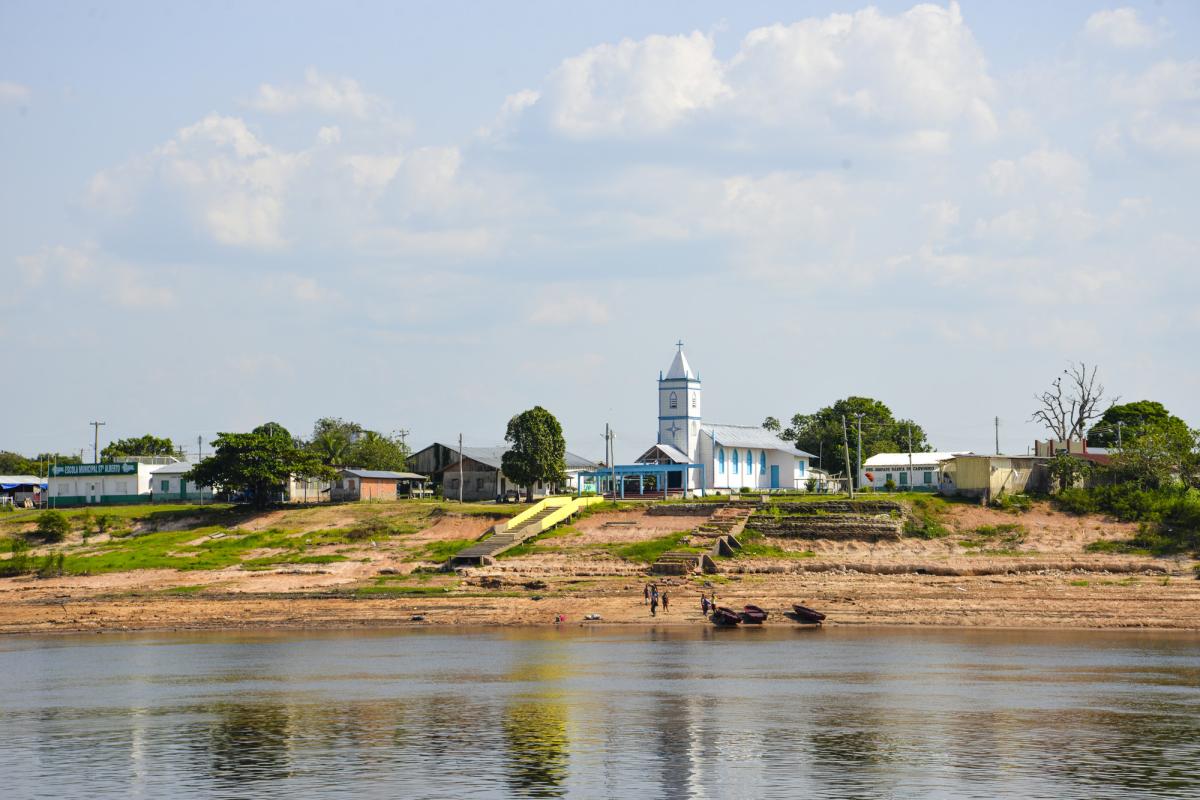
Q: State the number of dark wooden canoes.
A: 3